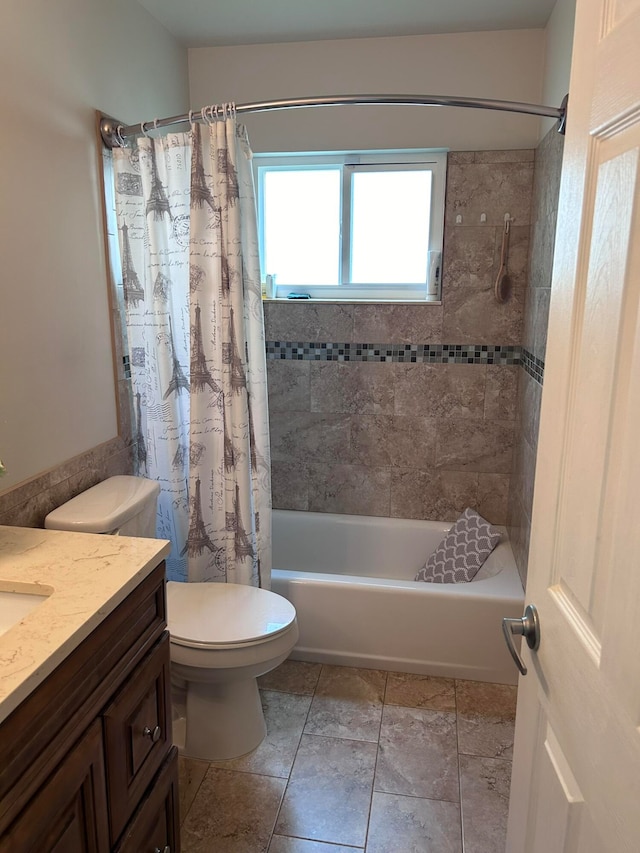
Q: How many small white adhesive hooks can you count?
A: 3